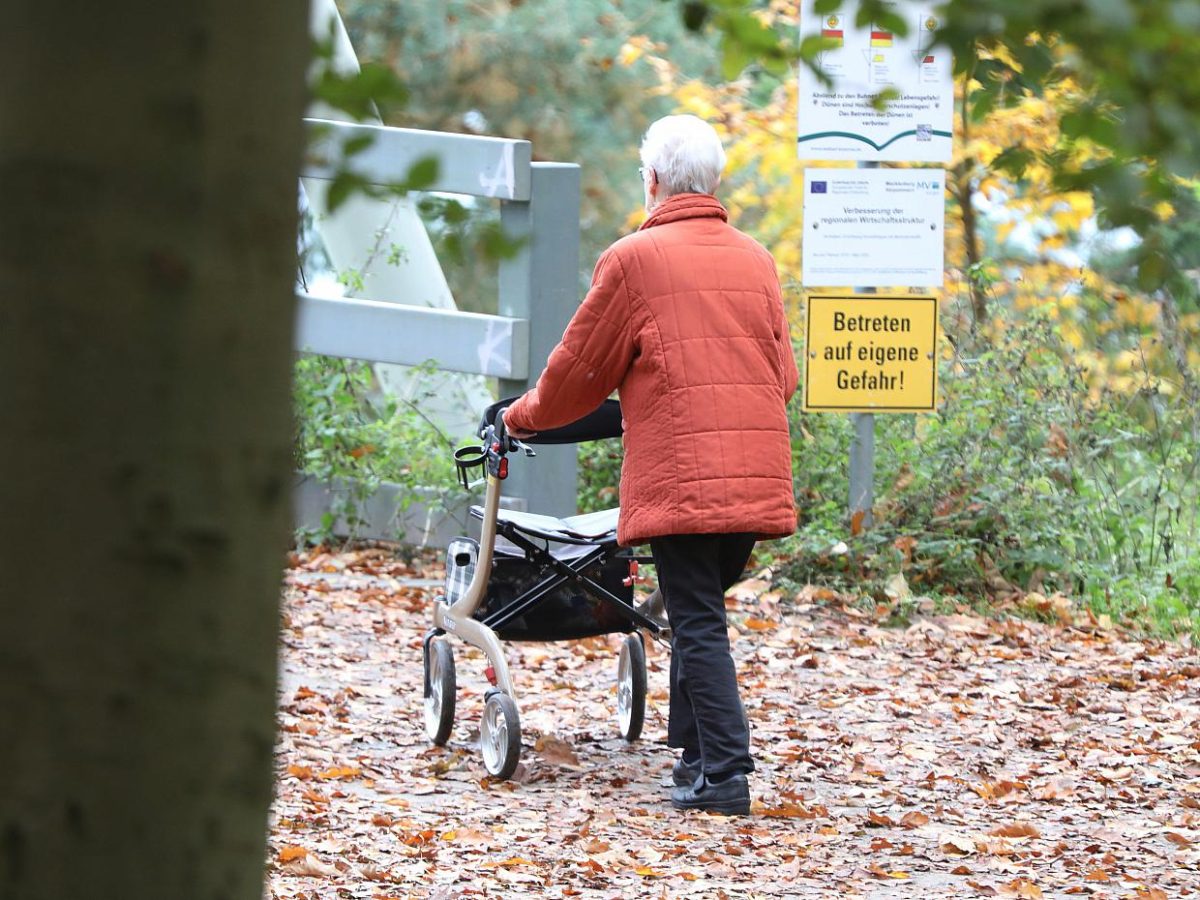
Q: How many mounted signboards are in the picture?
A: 3